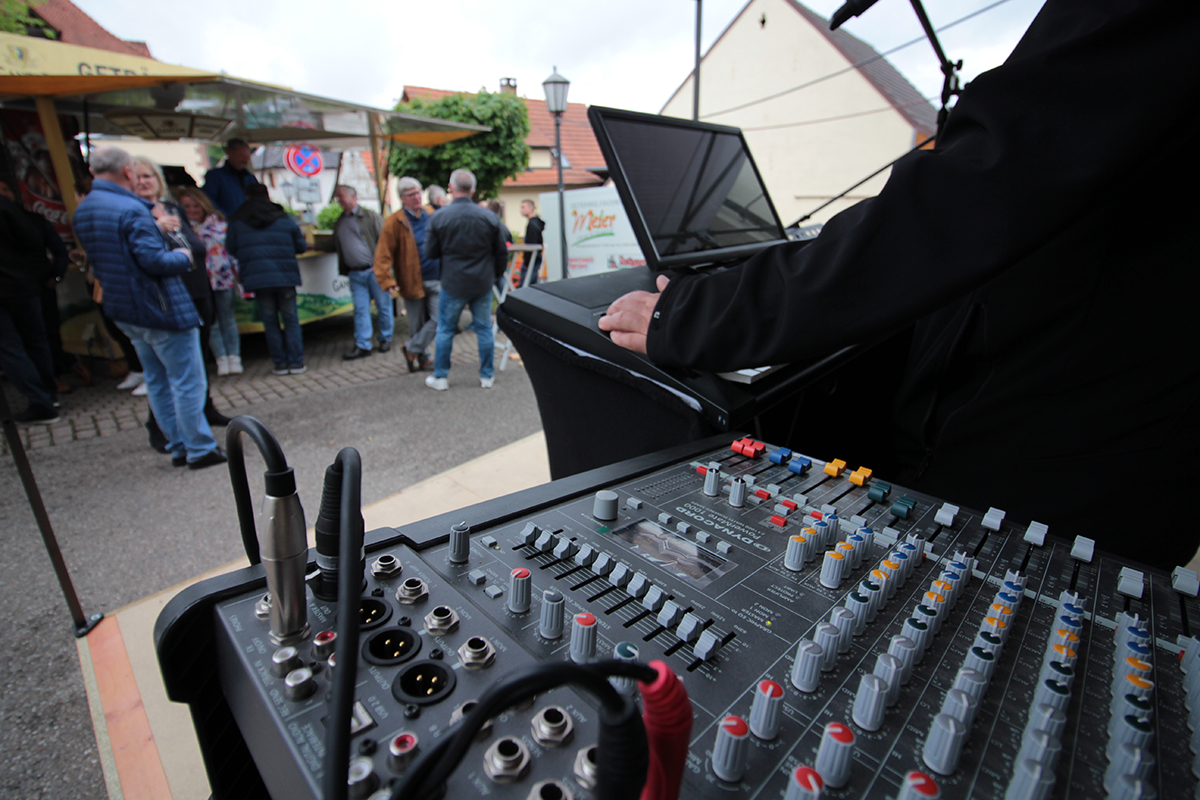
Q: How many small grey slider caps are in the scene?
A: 11